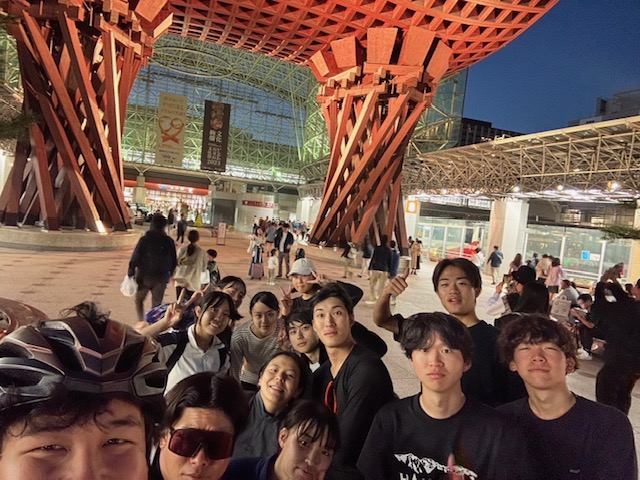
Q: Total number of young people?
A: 13